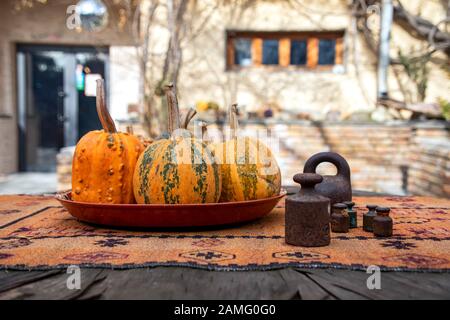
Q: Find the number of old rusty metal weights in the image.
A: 6